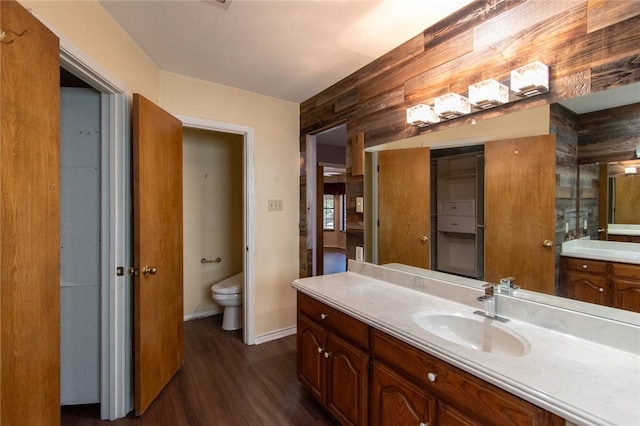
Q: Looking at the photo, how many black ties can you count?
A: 0